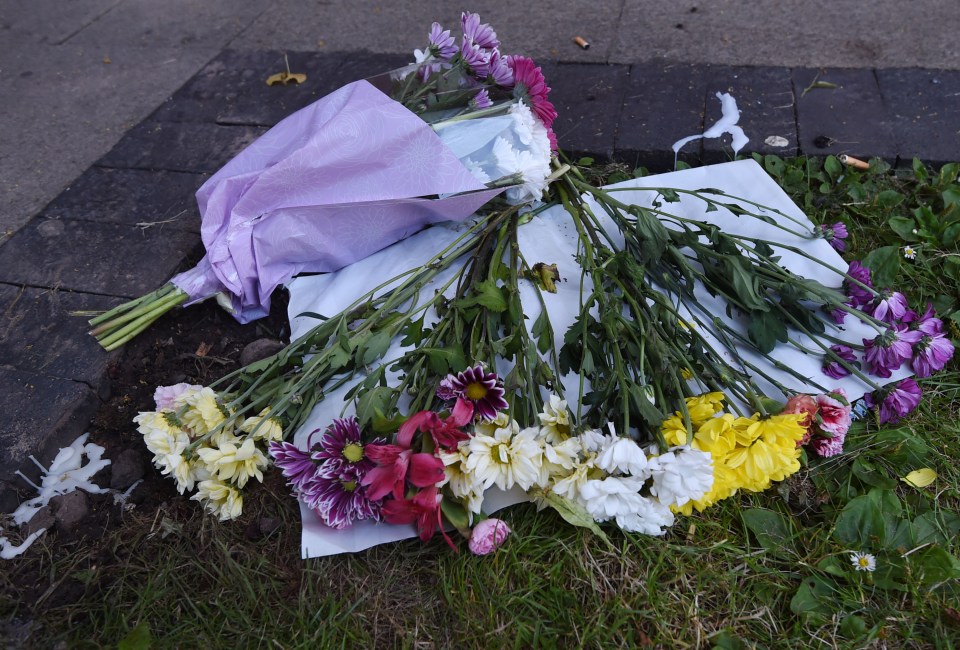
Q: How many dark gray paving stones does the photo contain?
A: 11